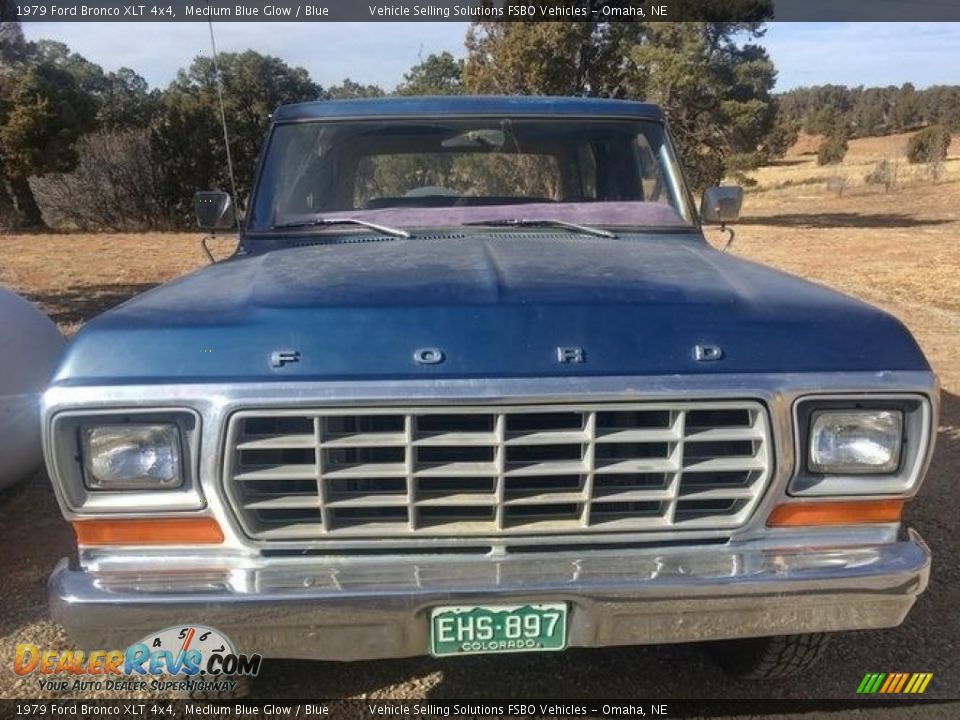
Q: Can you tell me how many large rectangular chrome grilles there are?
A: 1